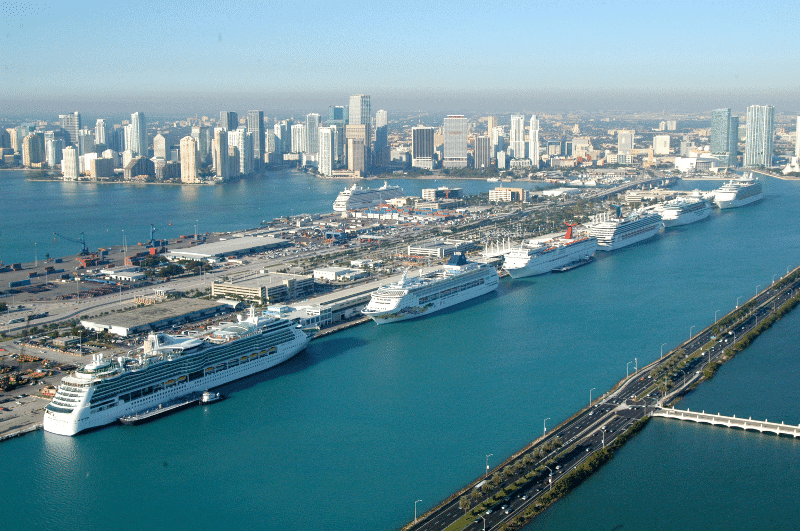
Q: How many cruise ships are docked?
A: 7